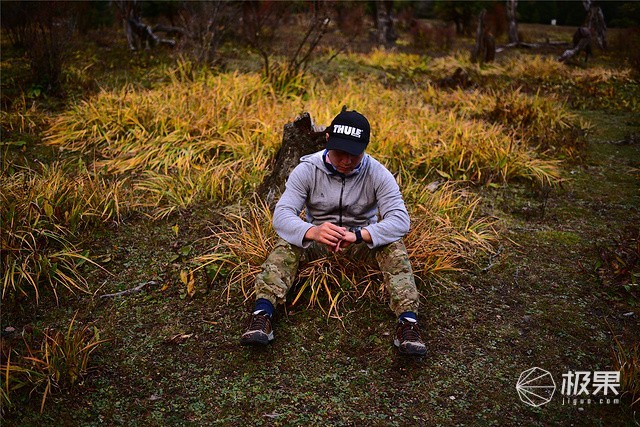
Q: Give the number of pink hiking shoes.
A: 0